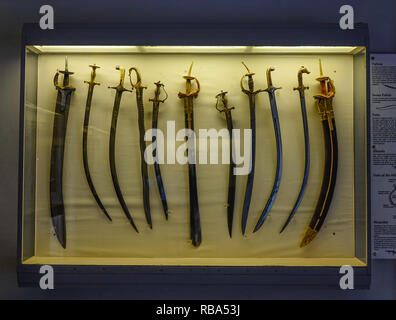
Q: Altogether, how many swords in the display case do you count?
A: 11